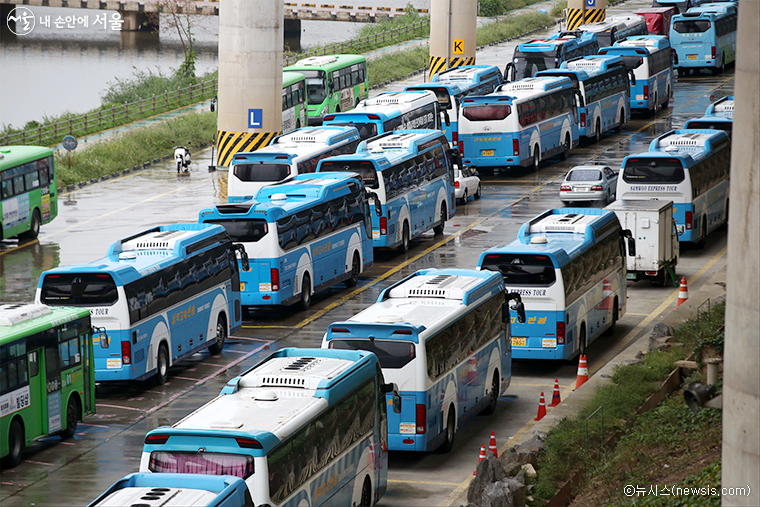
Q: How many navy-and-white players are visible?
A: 0